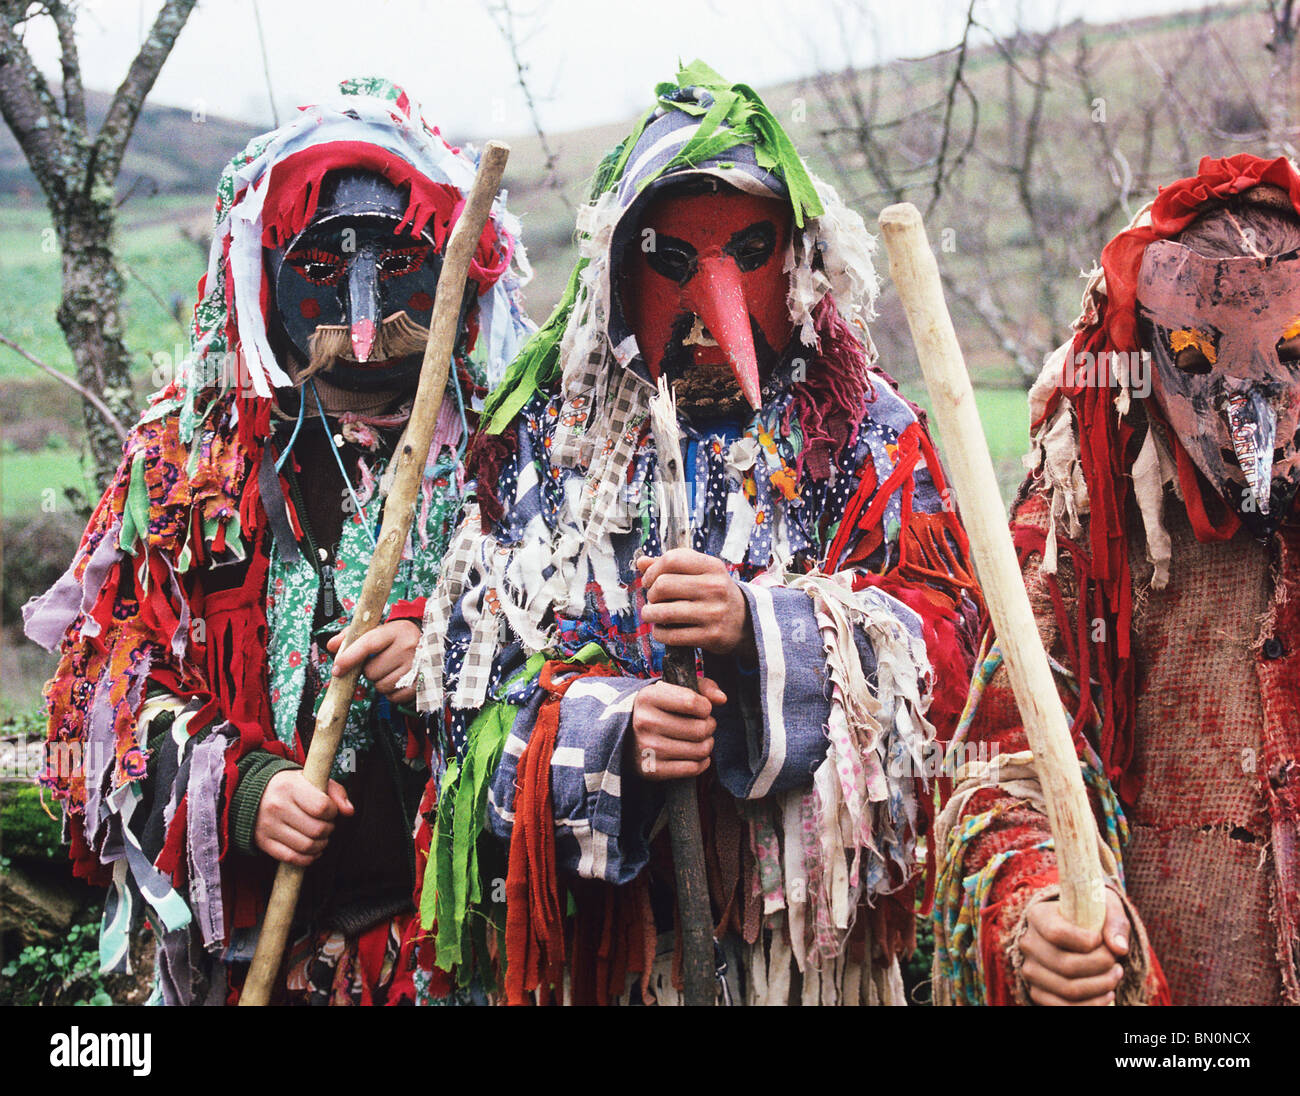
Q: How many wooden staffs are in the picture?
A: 3